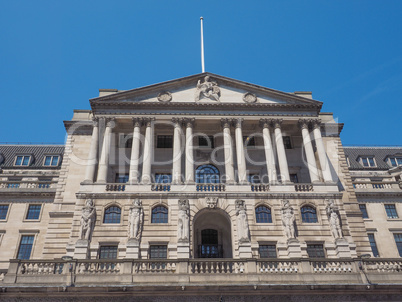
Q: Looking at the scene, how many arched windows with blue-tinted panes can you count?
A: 5